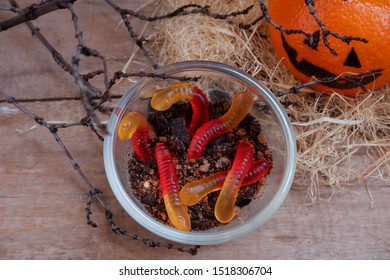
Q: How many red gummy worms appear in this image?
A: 6